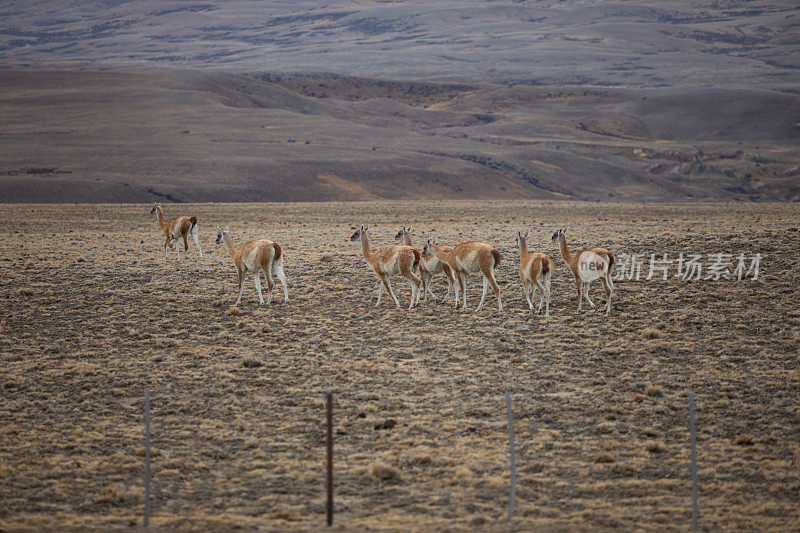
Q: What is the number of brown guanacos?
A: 7